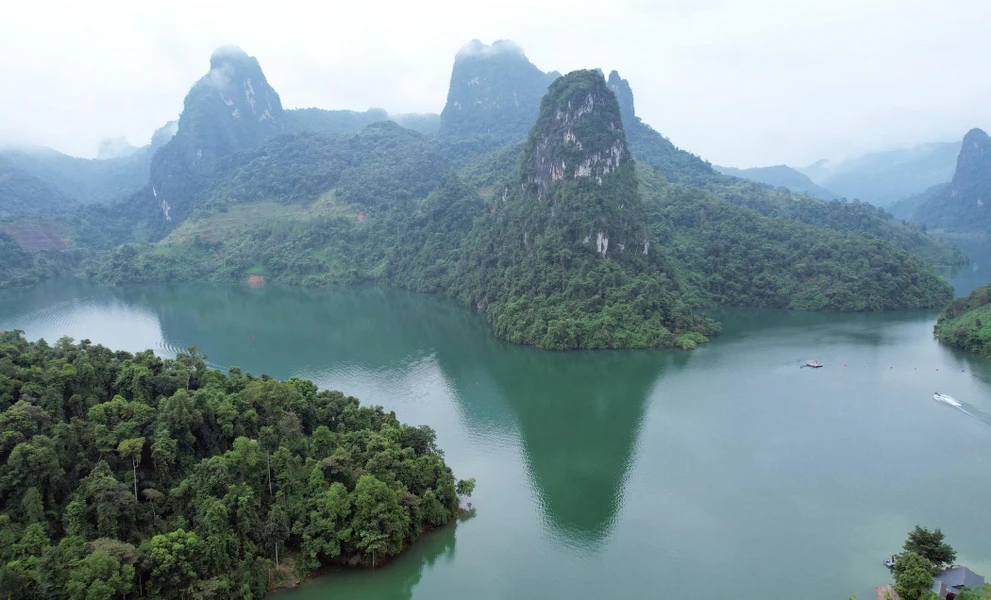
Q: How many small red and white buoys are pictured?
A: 7